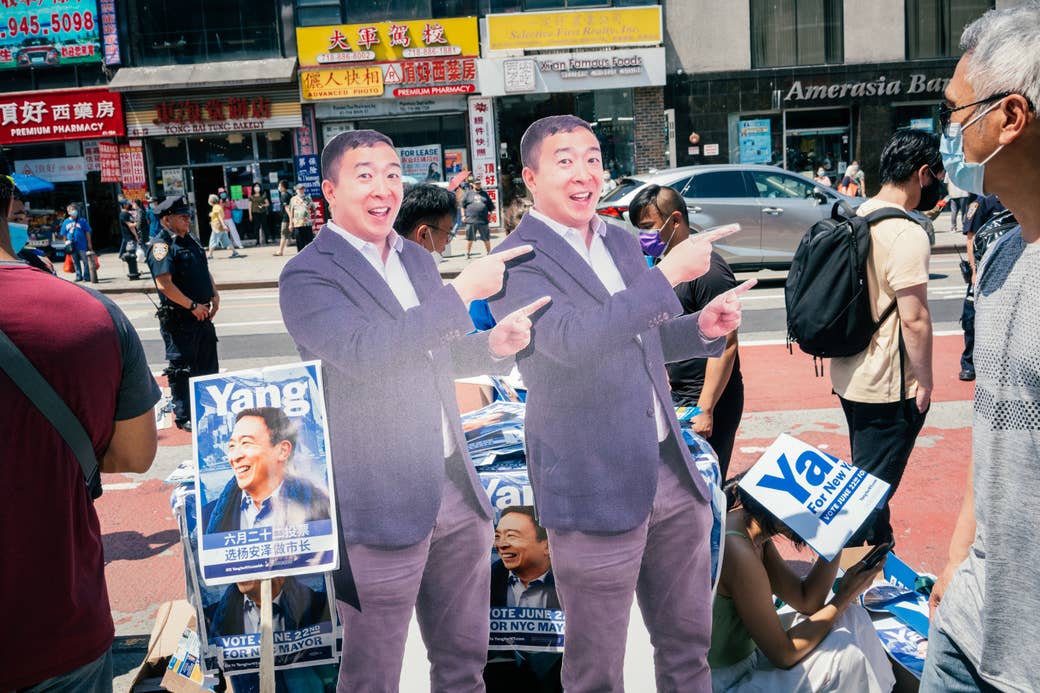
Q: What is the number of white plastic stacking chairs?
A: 0